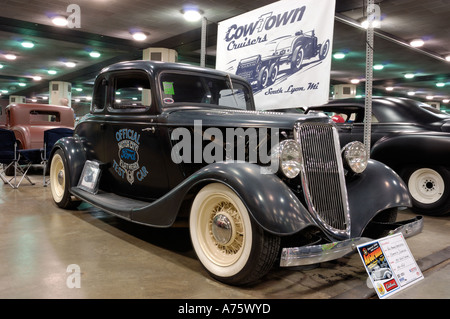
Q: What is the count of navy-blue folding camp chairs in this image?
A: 2